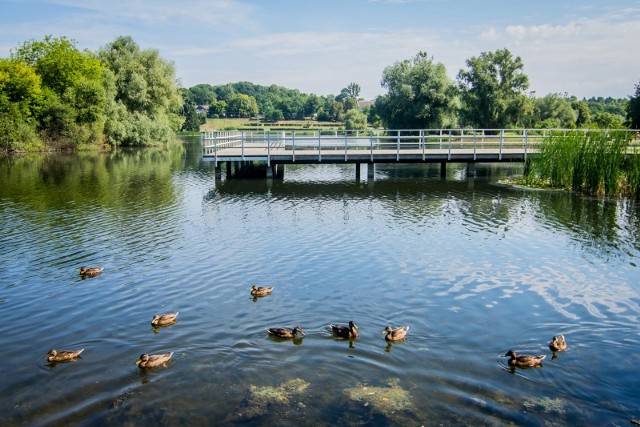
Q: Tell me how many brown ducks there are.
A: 10